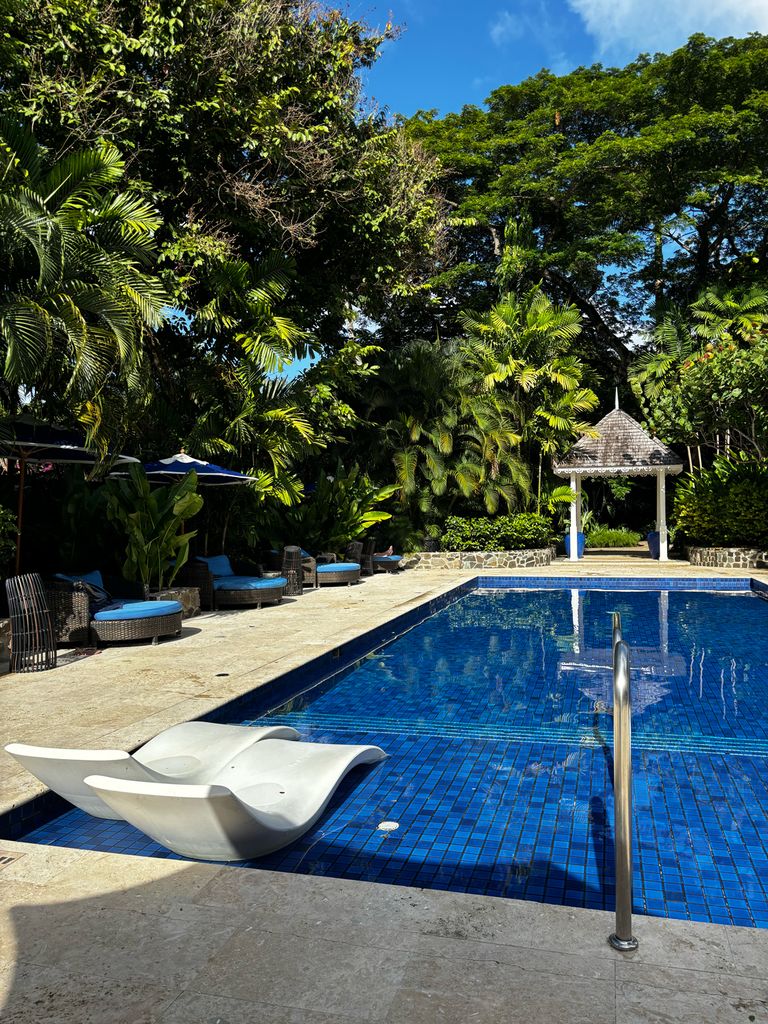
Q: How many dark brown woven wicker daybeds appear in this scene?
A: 4